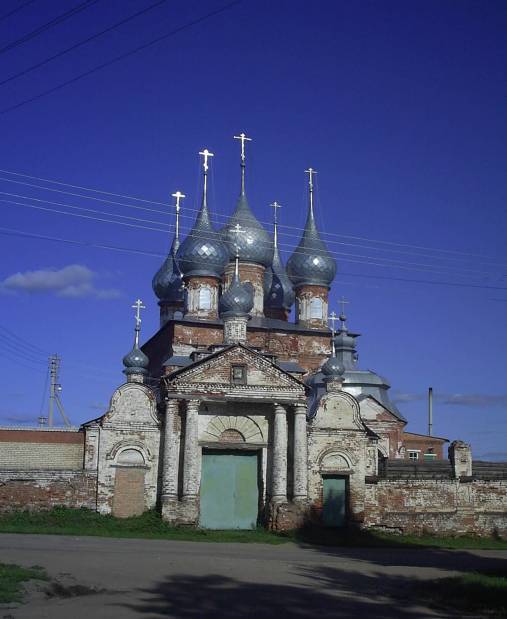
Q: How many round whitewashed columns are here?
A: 4